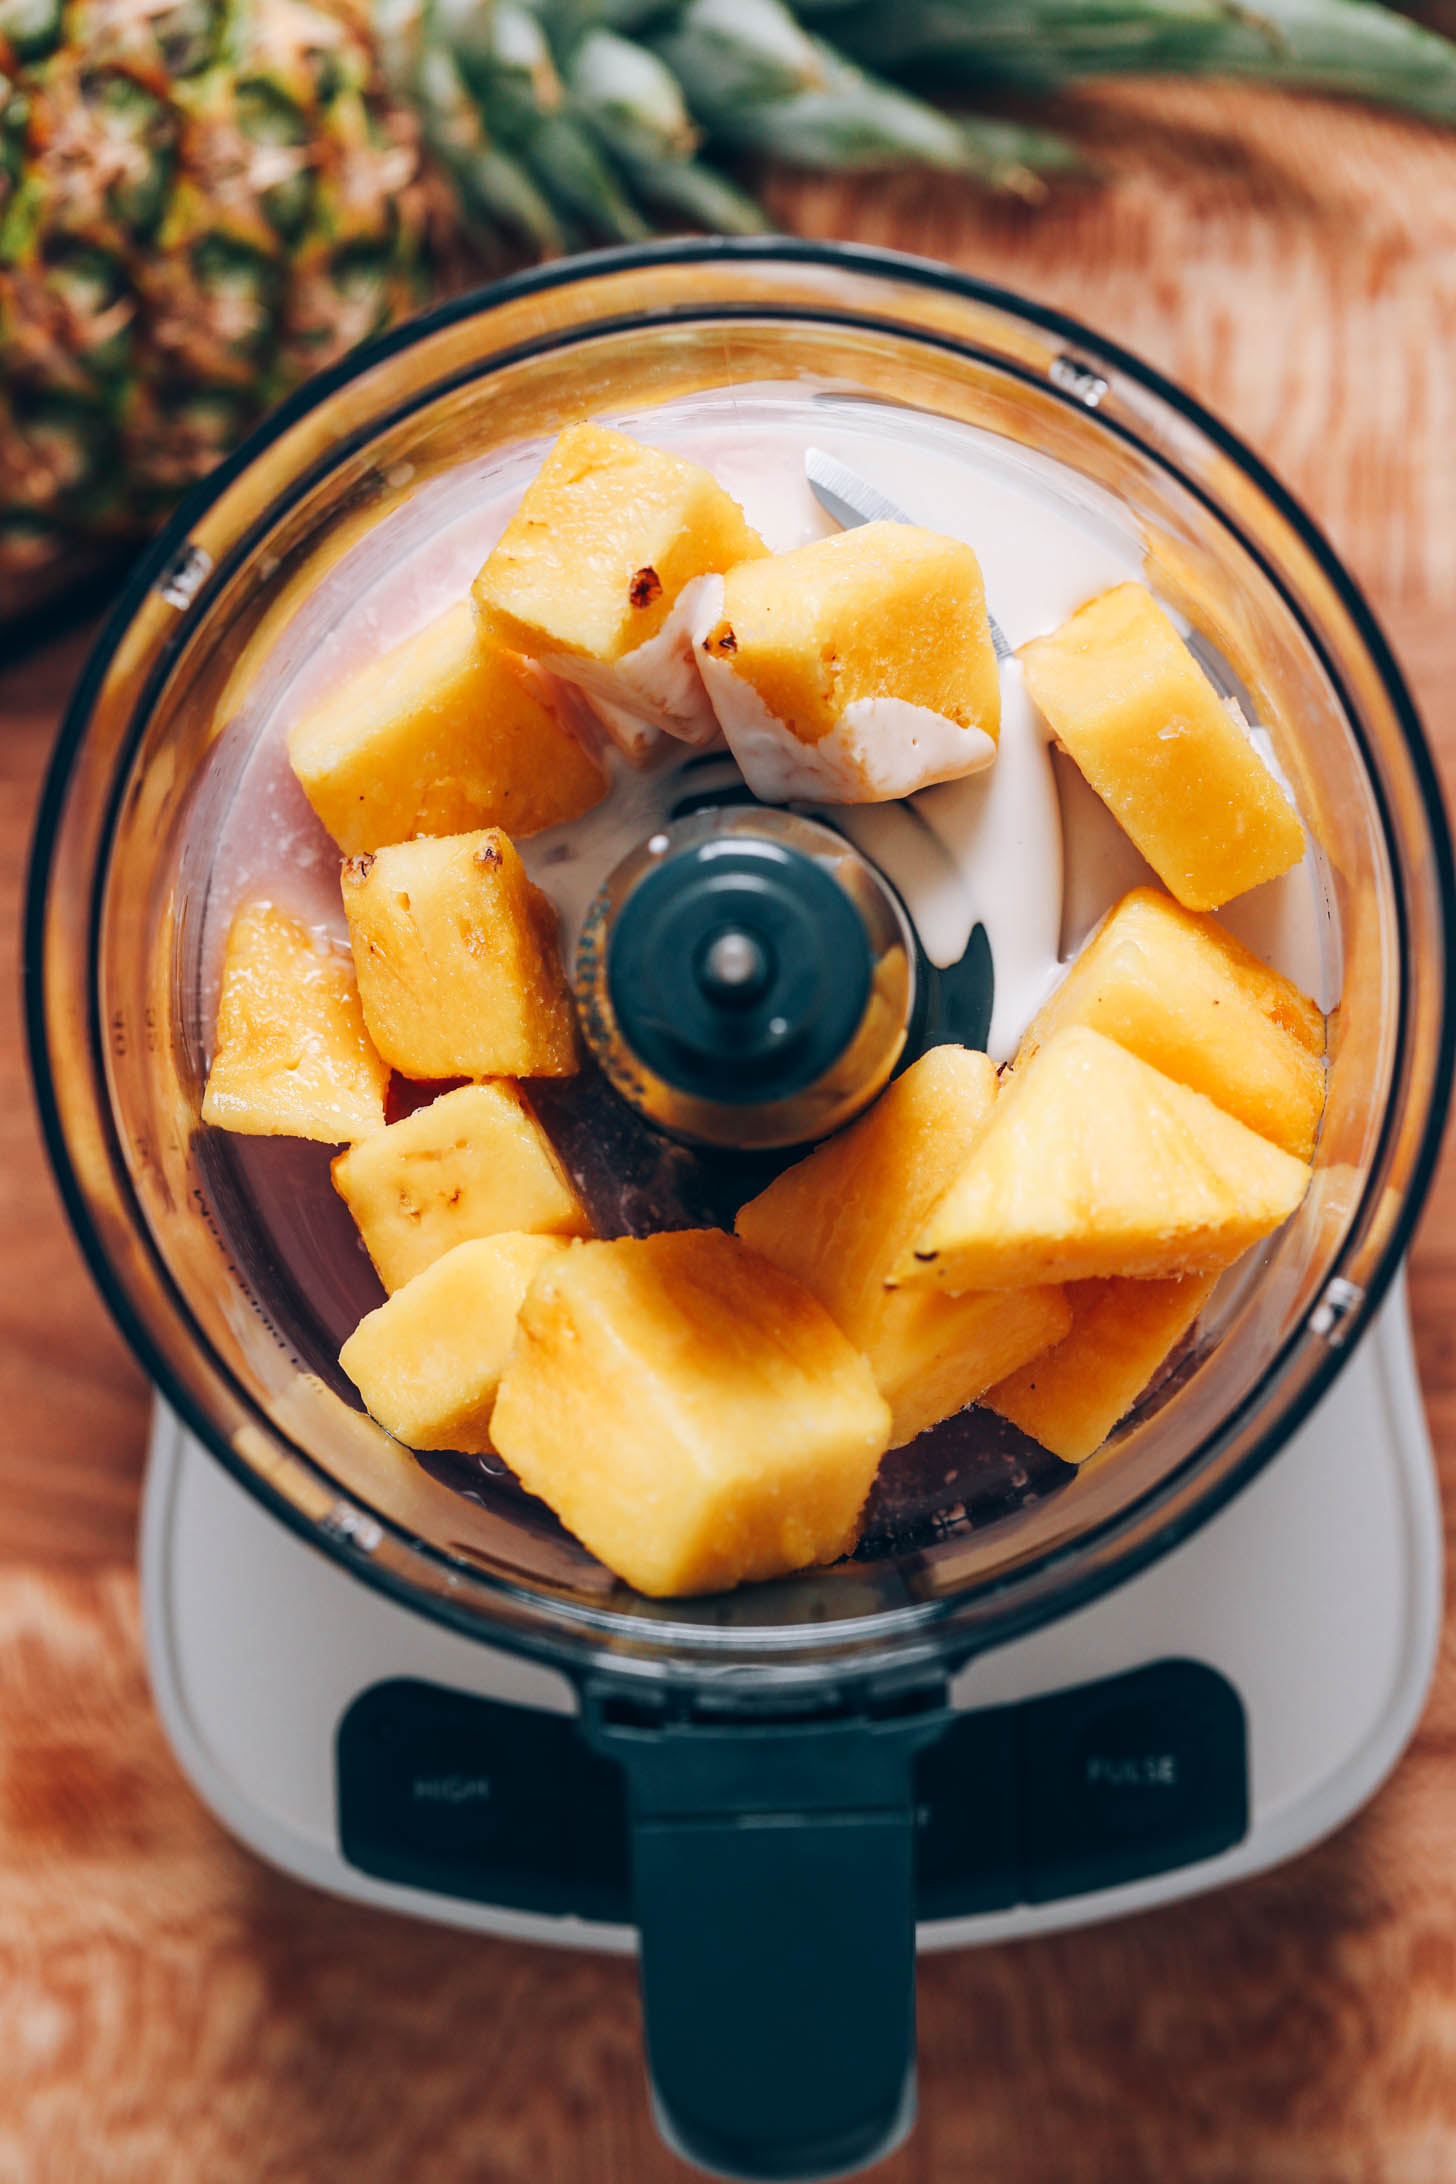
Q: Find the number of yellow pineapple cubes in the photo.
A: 13